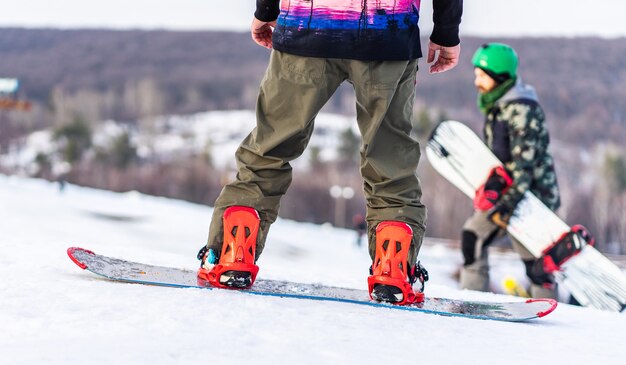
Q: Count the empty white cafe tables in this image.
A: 0